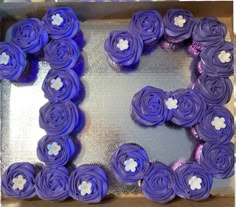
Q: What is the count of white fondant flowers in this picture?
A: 13